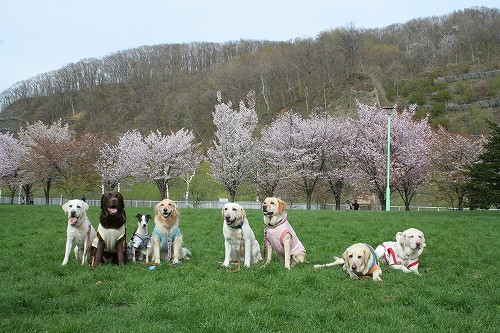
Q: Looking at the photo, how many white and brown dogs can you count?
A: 7